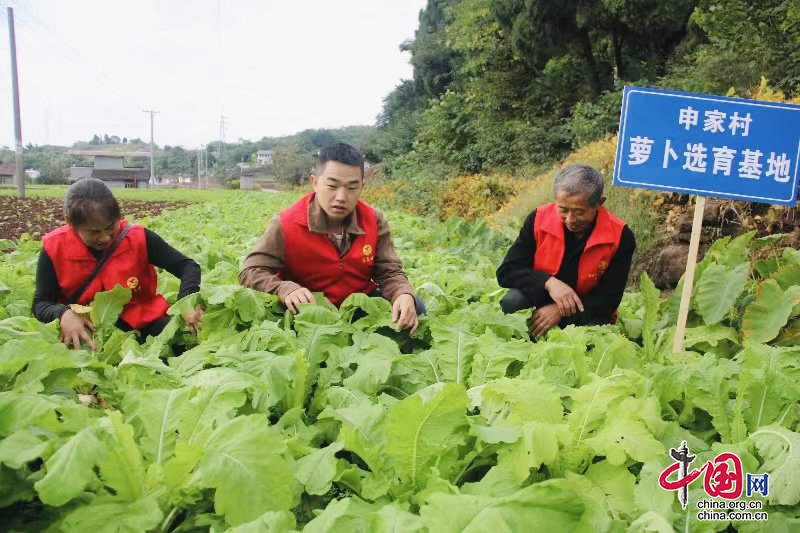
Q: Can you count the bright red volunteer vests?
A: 3